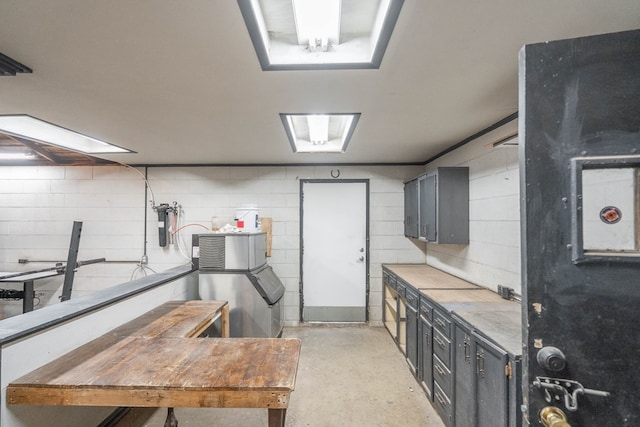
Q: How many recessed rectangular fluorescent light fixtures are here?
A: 3